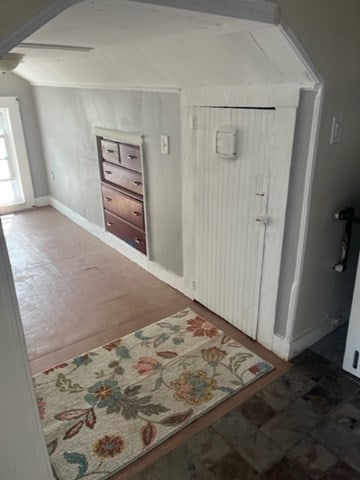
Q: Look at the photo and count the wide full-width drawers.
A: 3